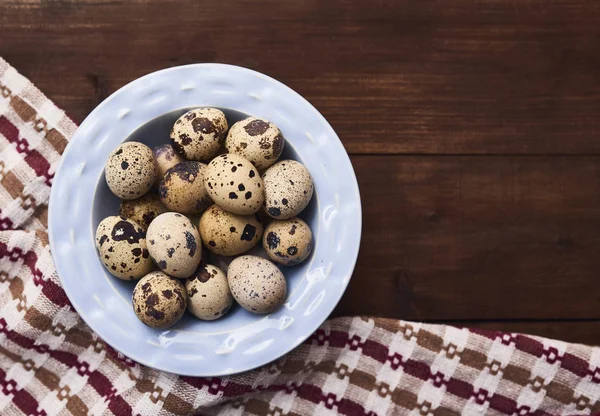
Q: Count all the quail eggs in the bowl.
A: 15